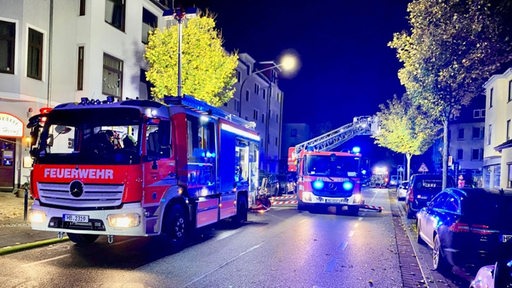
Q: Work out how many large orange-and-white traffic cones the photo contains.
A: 0